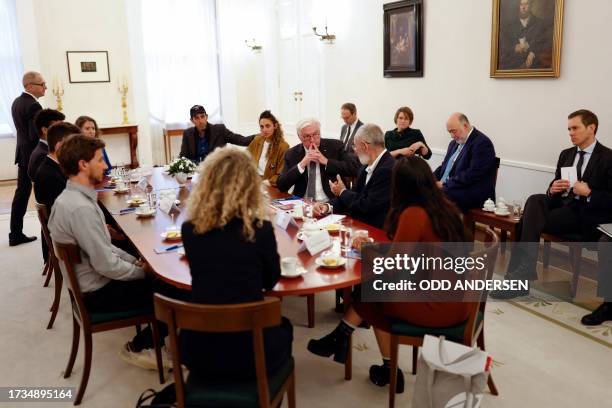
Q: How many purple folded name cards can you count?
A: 0